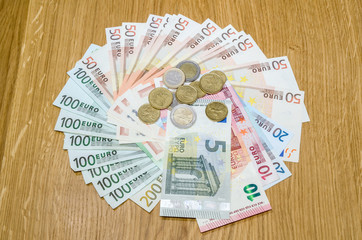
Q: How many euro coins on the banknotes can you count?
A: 11